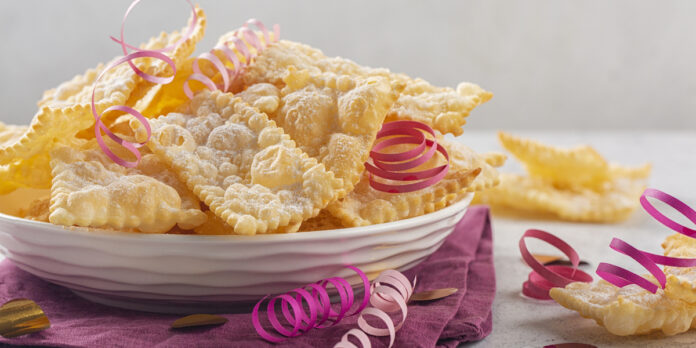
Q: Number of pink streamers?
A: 7